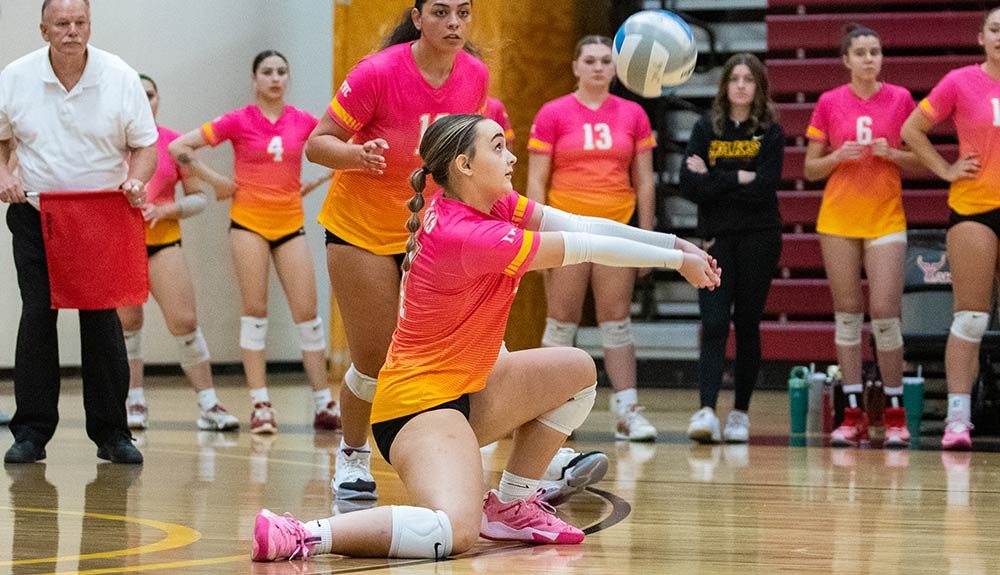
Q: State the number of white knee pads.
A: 12